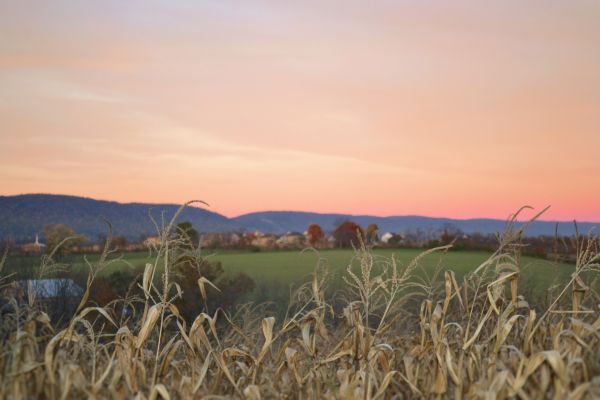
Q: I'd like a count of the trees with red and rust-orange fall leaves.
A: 2